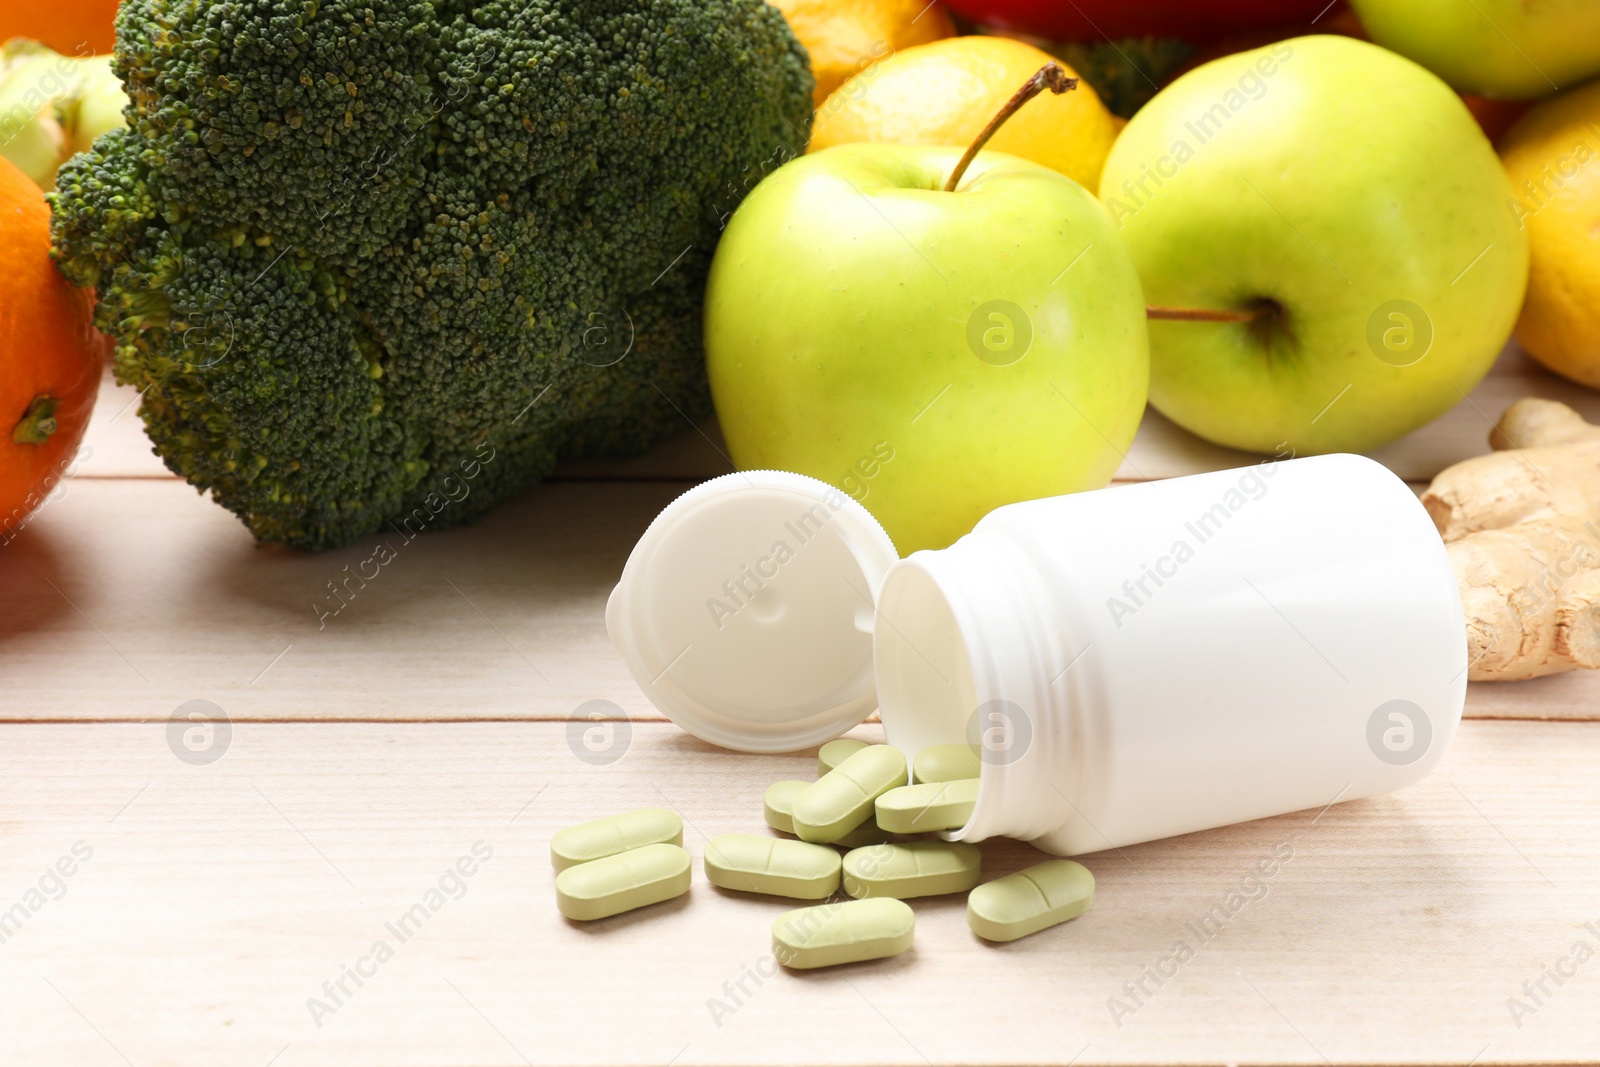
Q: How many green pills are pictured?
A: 11